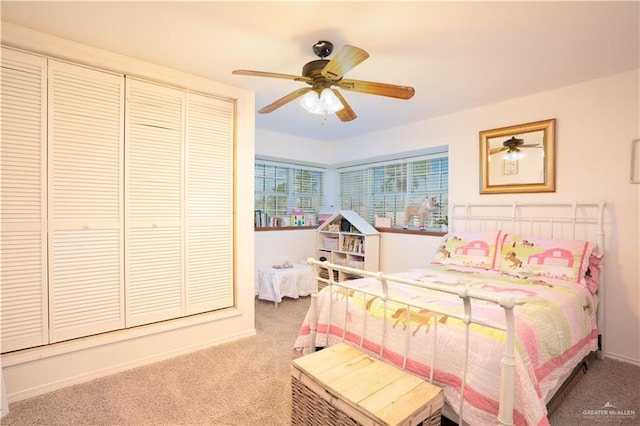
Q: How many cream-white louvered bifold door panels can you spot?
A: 4